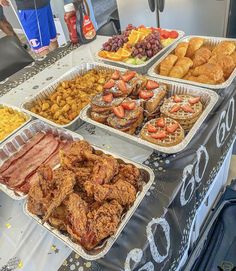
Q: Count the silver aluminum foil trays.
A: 7